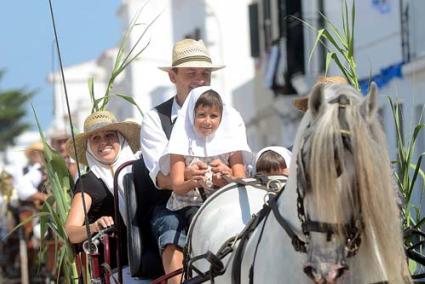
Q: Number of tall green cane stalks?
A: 4